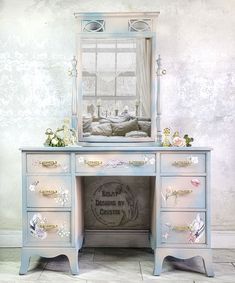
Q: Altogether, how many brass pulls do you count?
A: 8